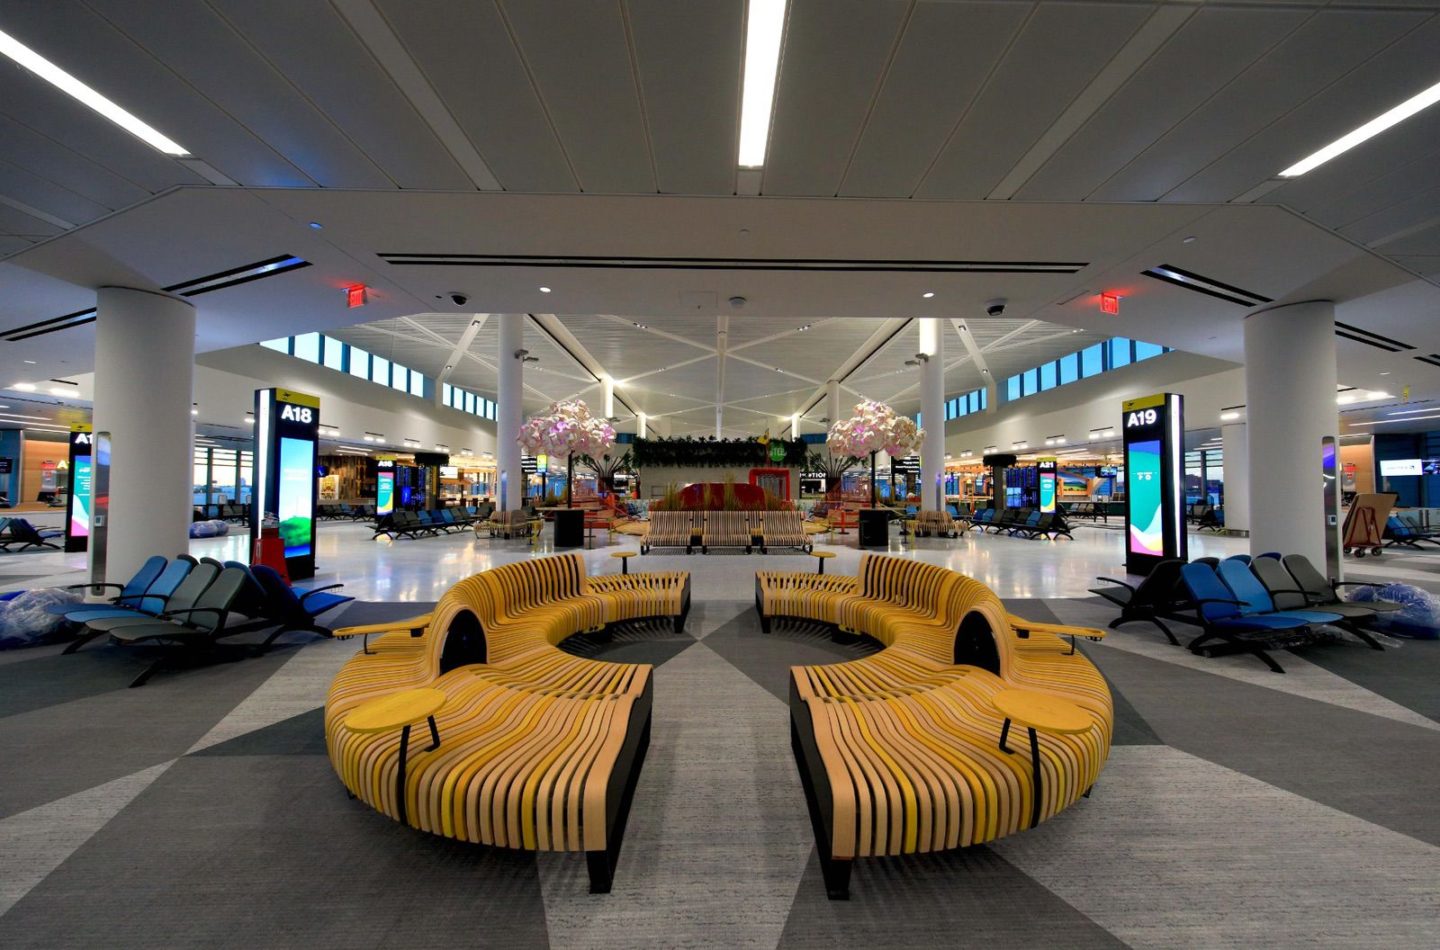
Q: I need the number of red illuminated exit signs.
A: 2